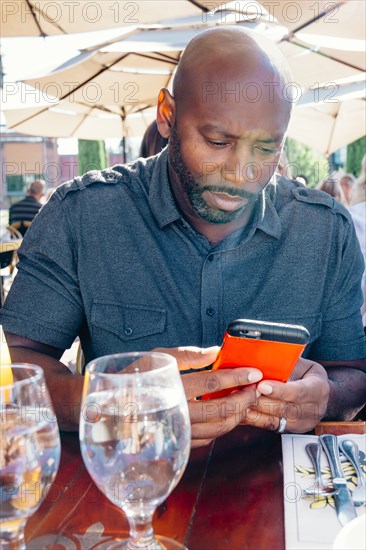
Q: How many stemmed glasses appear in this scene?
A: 2